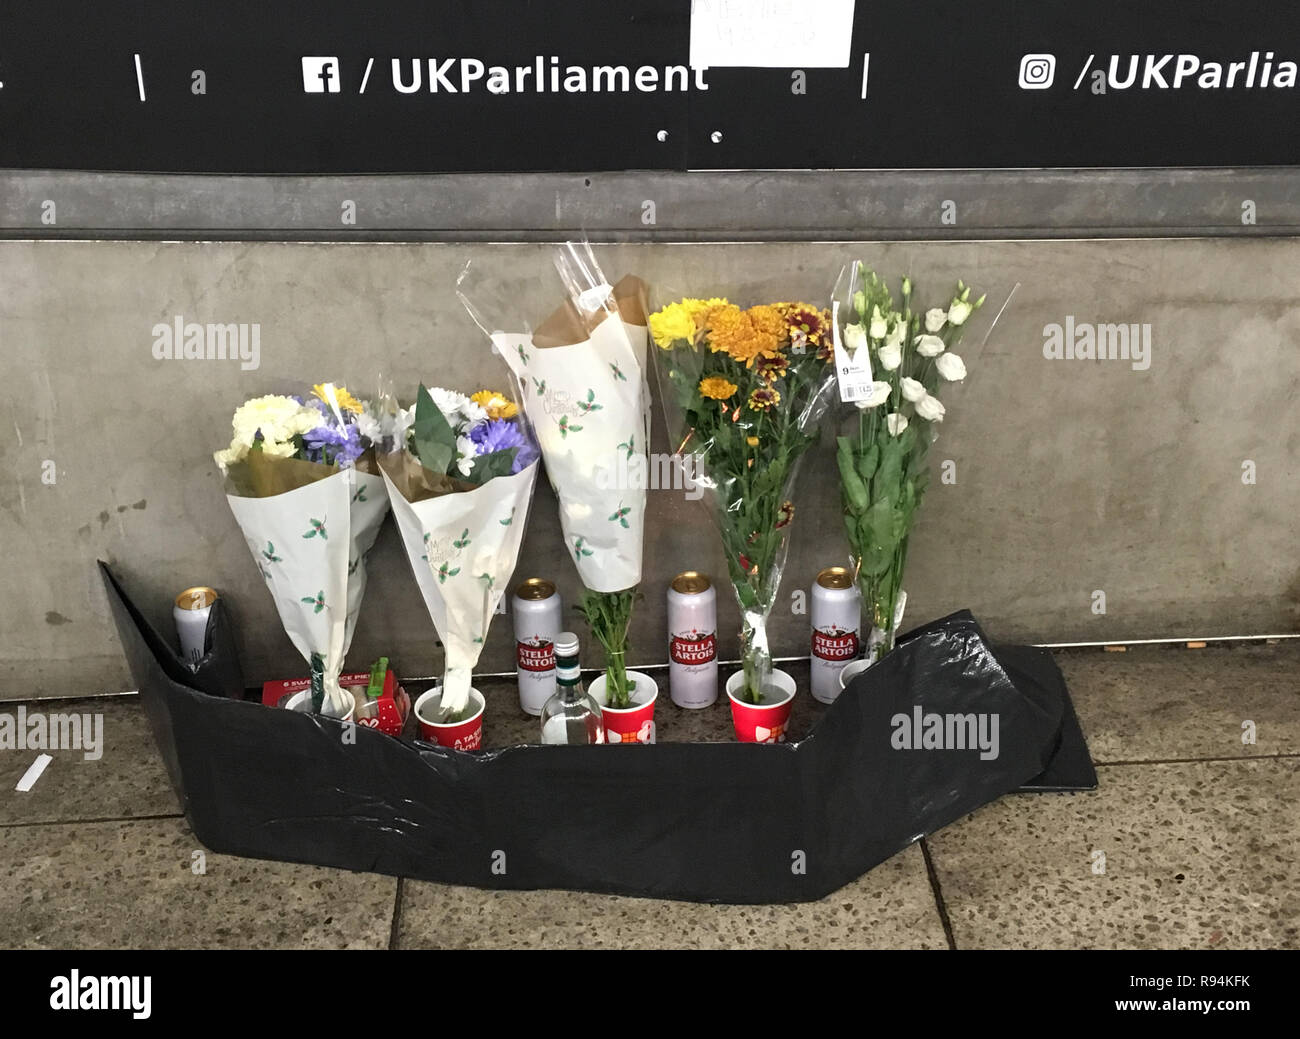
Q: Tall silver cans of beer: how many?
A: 4